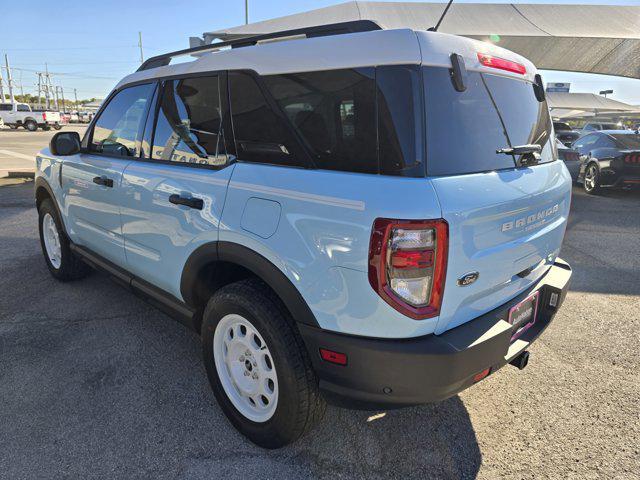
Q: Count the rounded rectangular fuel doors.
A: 1